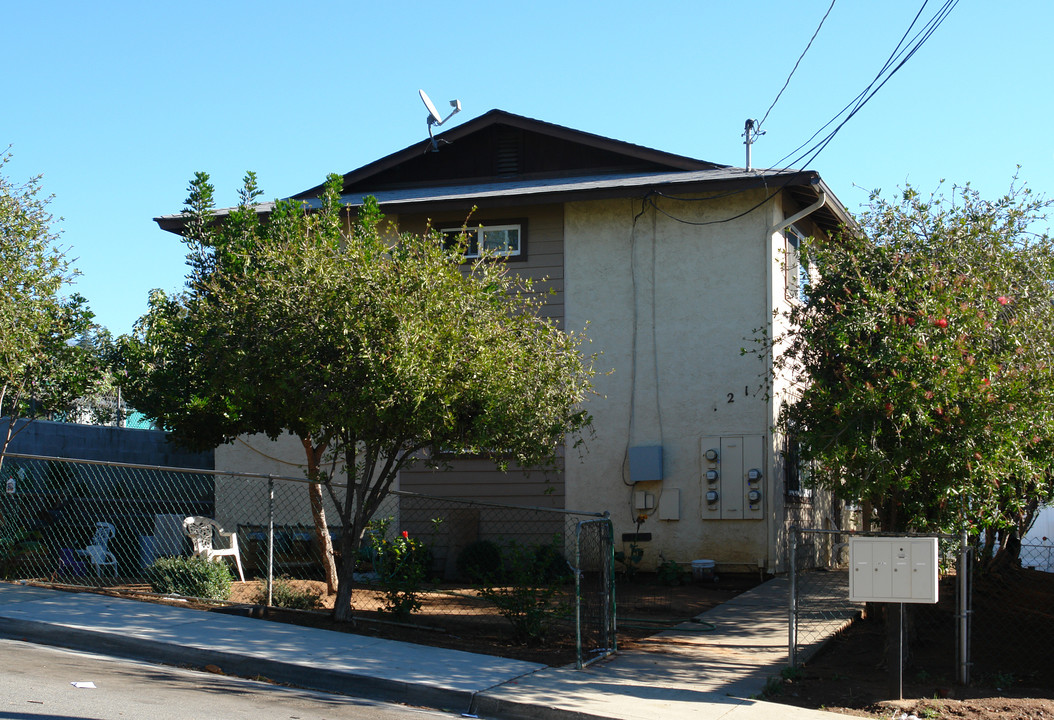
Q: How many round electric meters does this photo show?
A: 5